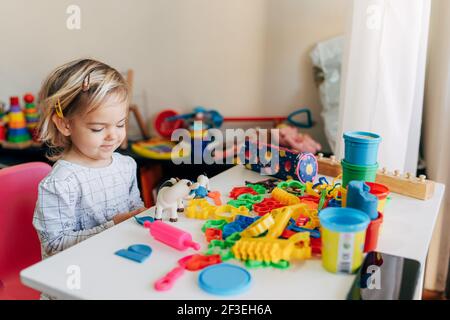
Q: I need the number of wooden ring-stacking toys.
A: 2